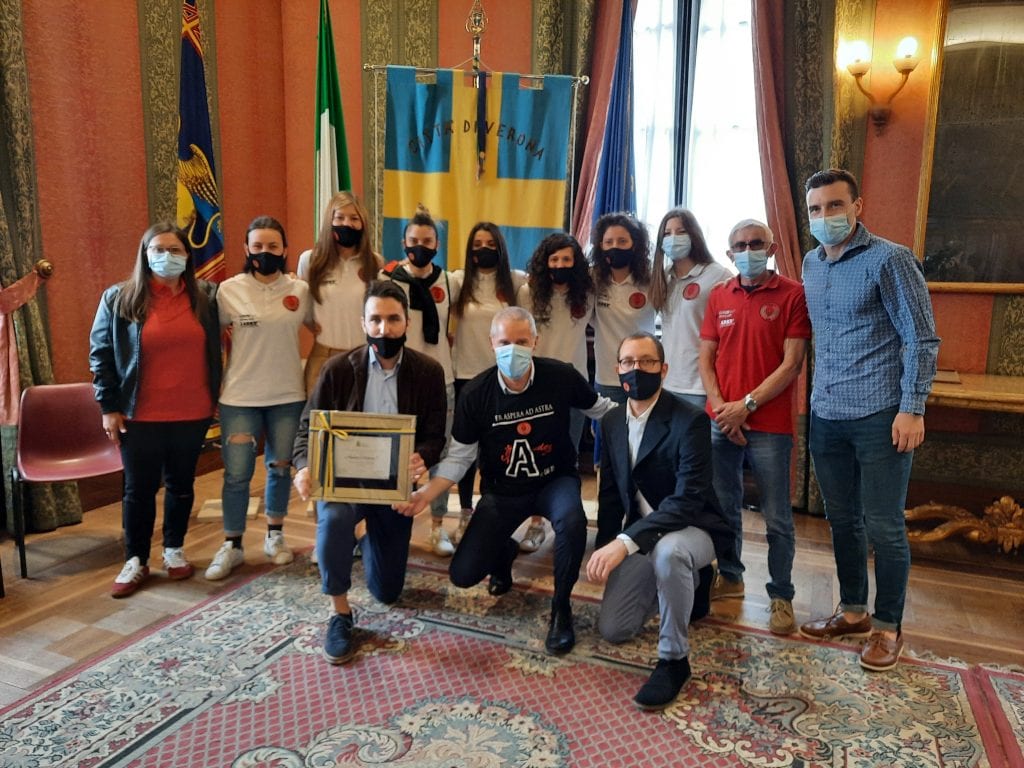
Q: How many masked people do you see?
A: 13